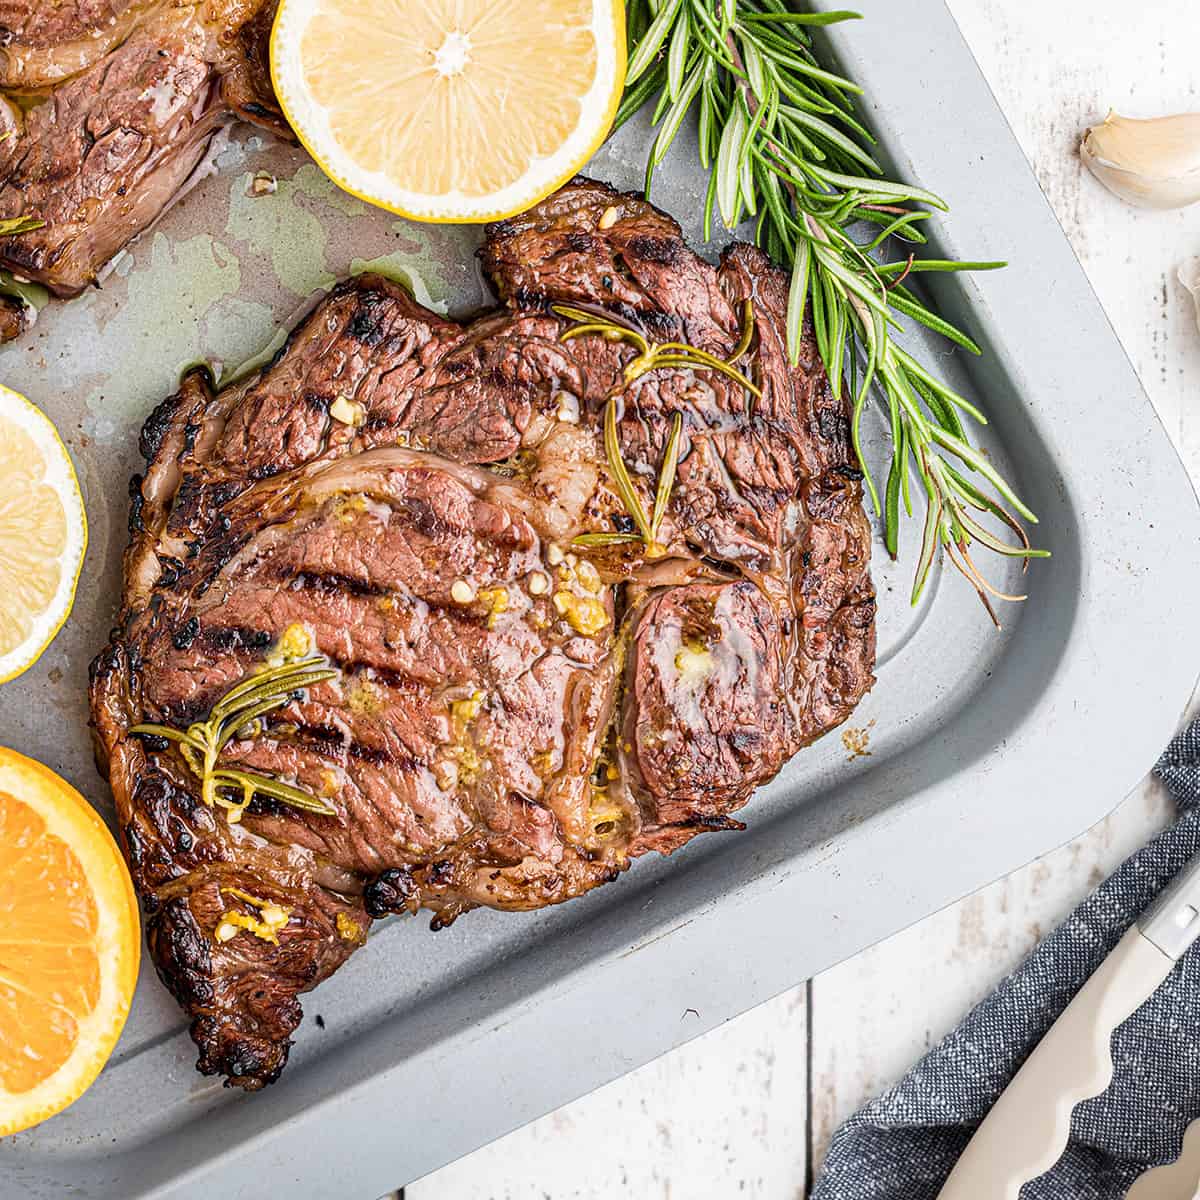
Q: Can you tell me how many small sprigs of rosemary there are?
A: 3